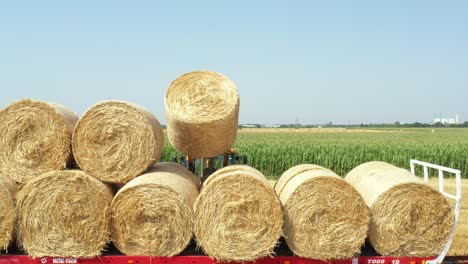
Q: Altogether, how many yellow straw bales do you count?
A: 9